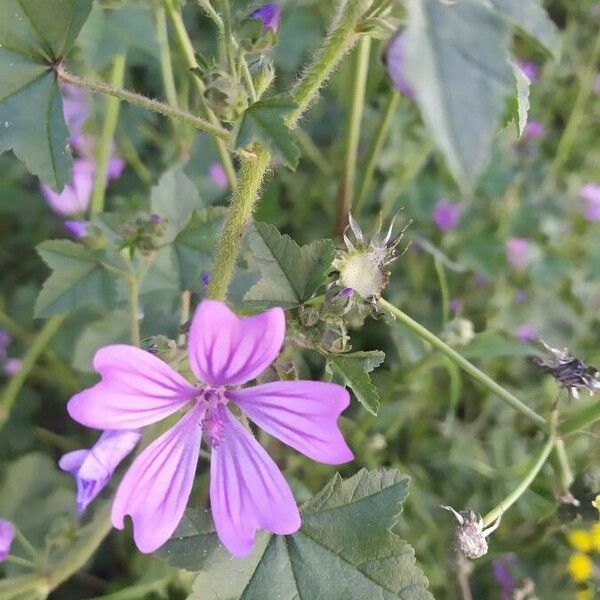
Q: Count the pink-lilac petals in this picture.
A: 5